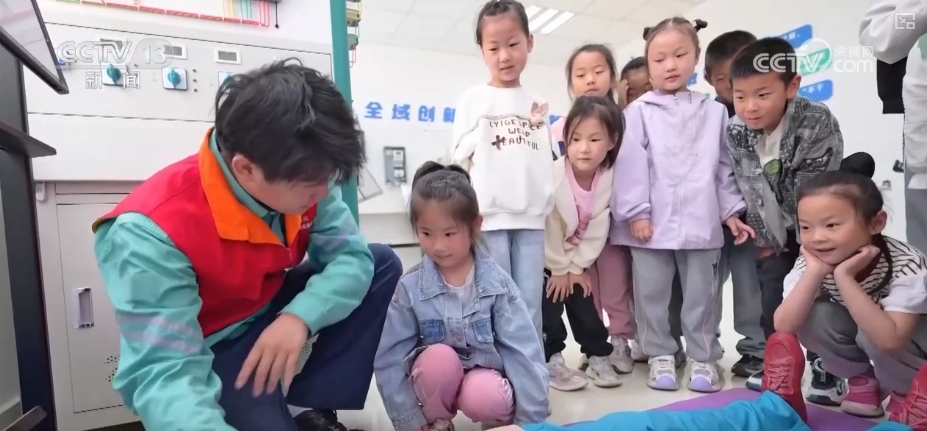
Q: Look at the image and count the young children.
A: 9